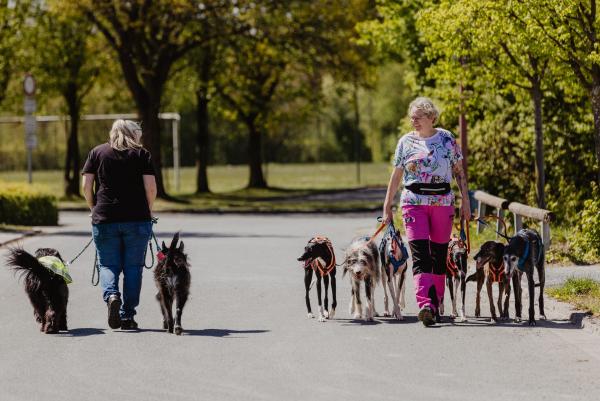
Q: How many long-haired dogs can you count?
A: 3